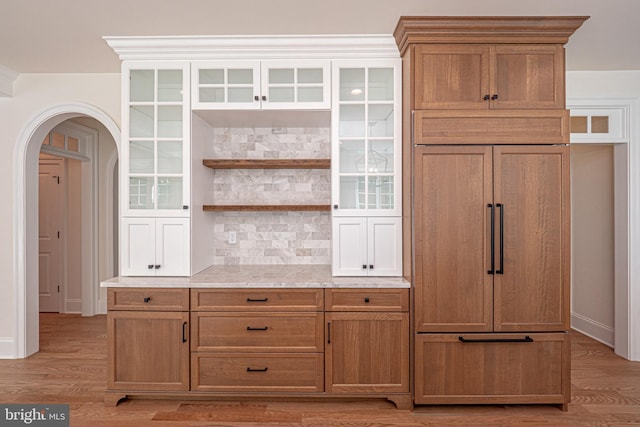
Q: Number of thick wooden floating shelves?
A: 2